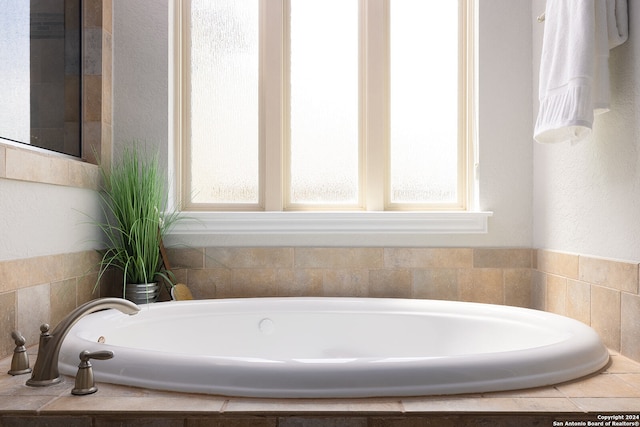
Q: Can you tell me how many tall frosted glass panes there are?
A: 3